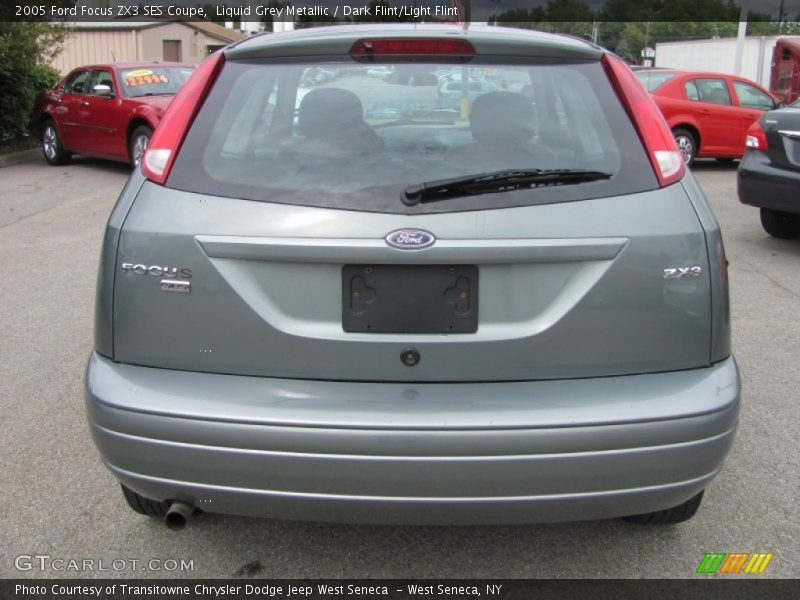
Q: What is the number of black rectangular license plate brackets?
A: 1